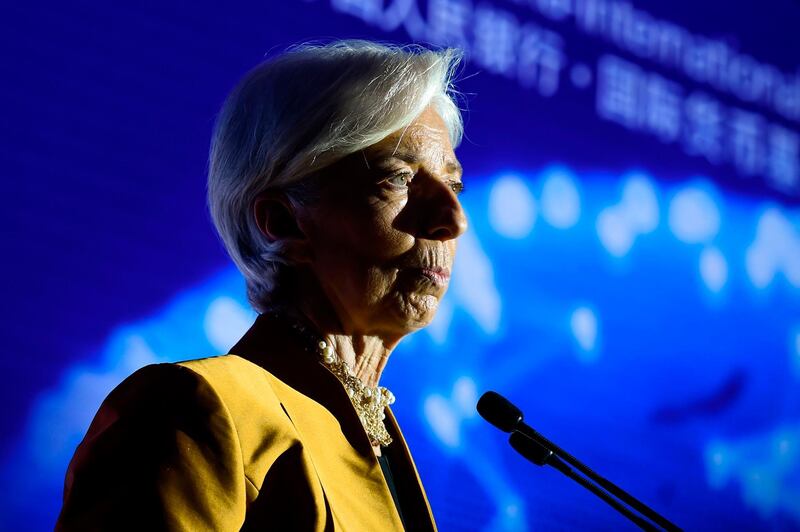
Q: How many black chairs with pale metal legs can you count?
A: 0